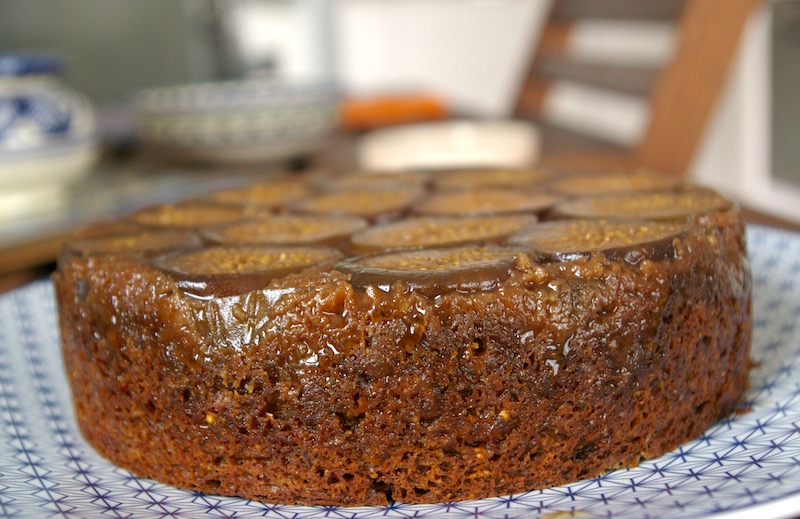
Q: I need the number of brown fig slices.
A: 14